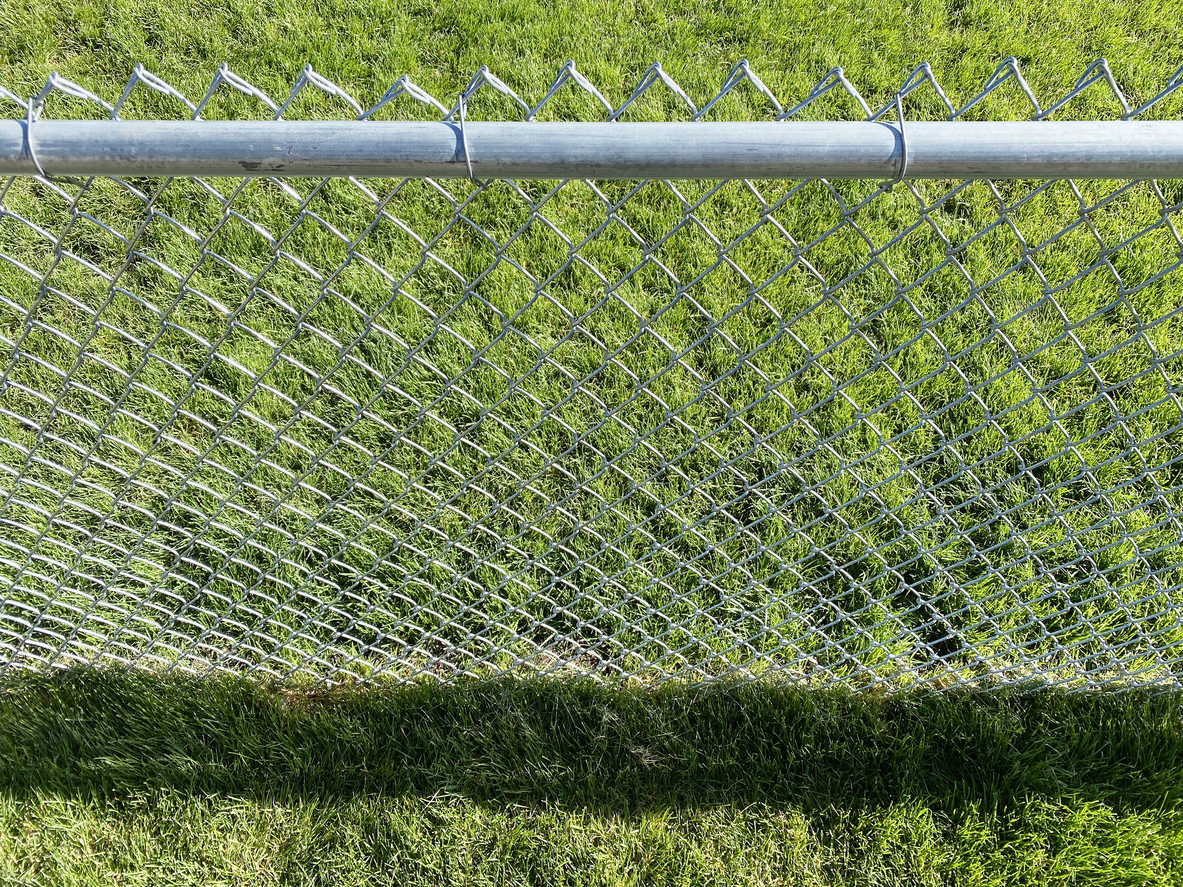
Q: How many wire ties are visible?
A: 3